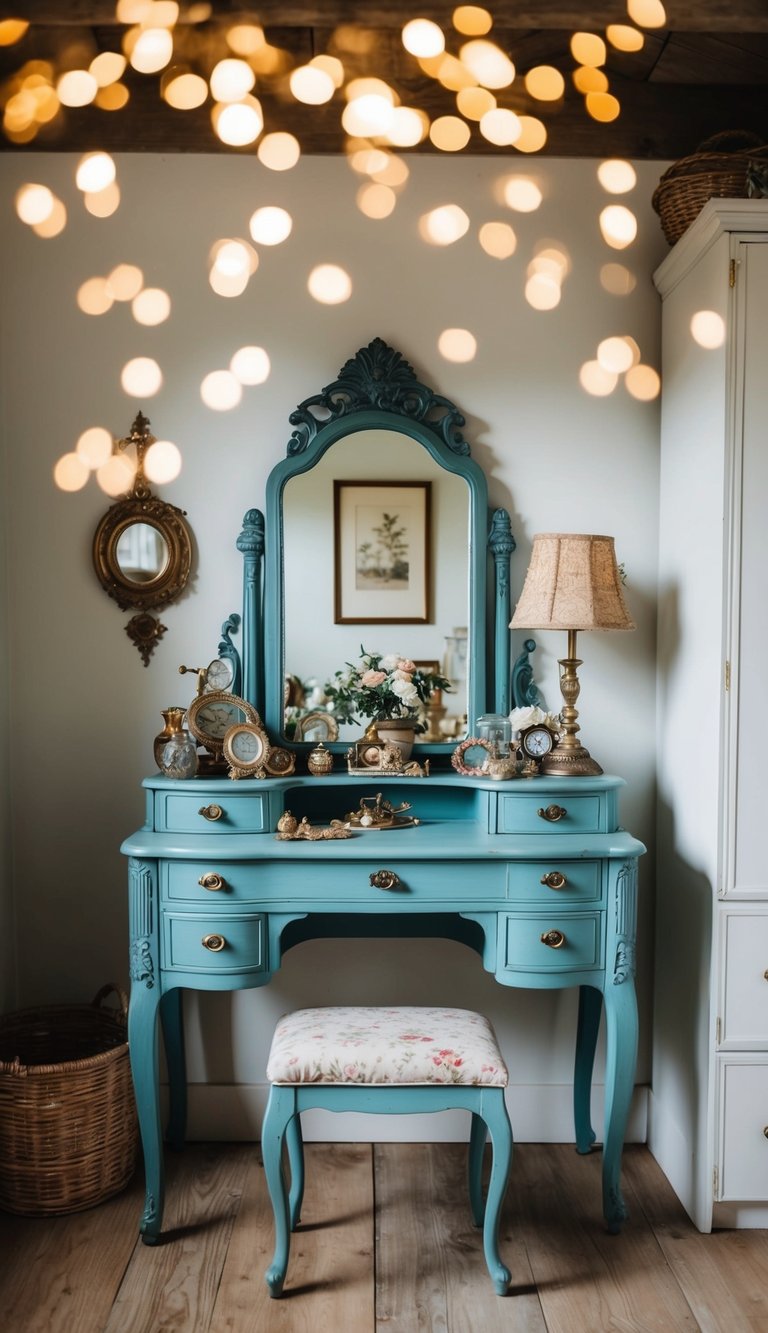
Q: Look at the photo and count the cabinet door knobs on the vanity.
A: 7